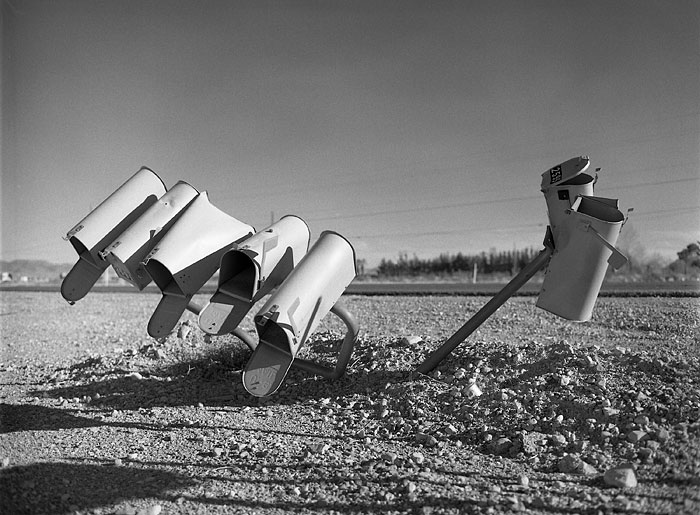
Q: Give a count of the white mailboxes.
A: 7